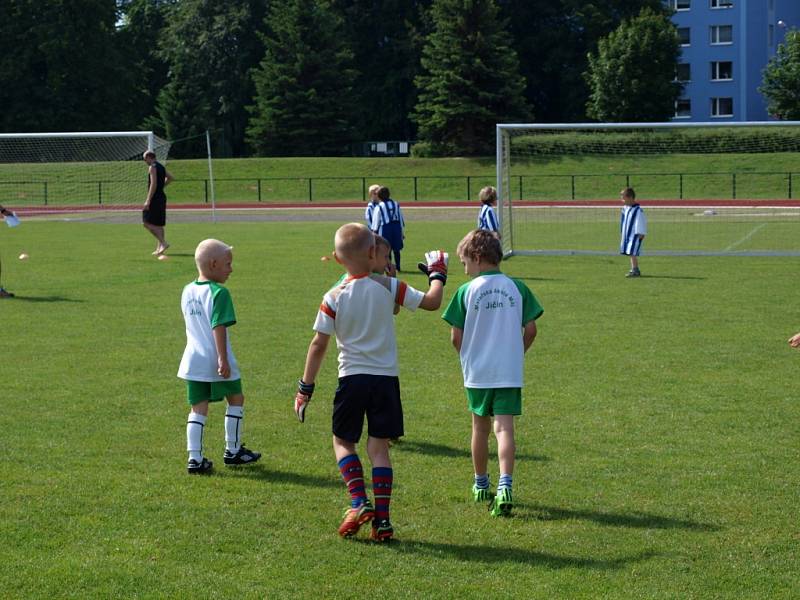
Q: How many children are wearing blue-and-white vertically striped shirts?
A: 4